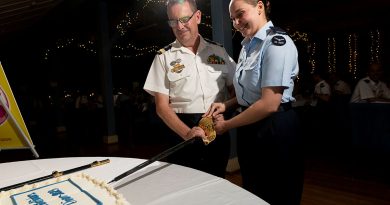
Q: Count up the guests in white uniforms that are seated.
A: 3